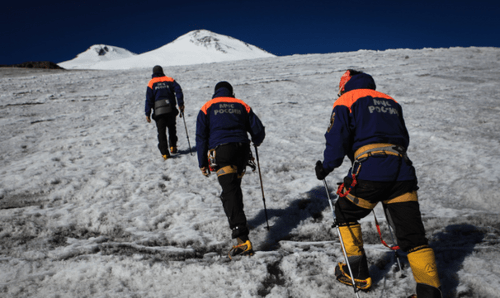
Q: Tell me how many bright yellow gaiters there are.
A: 2